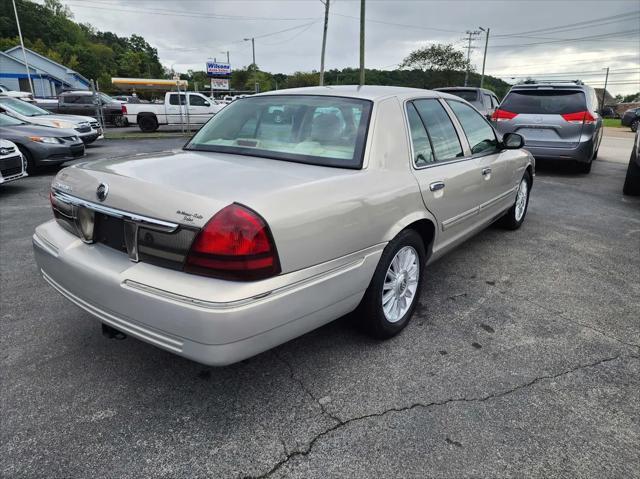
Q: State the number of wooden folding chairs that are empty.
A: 0